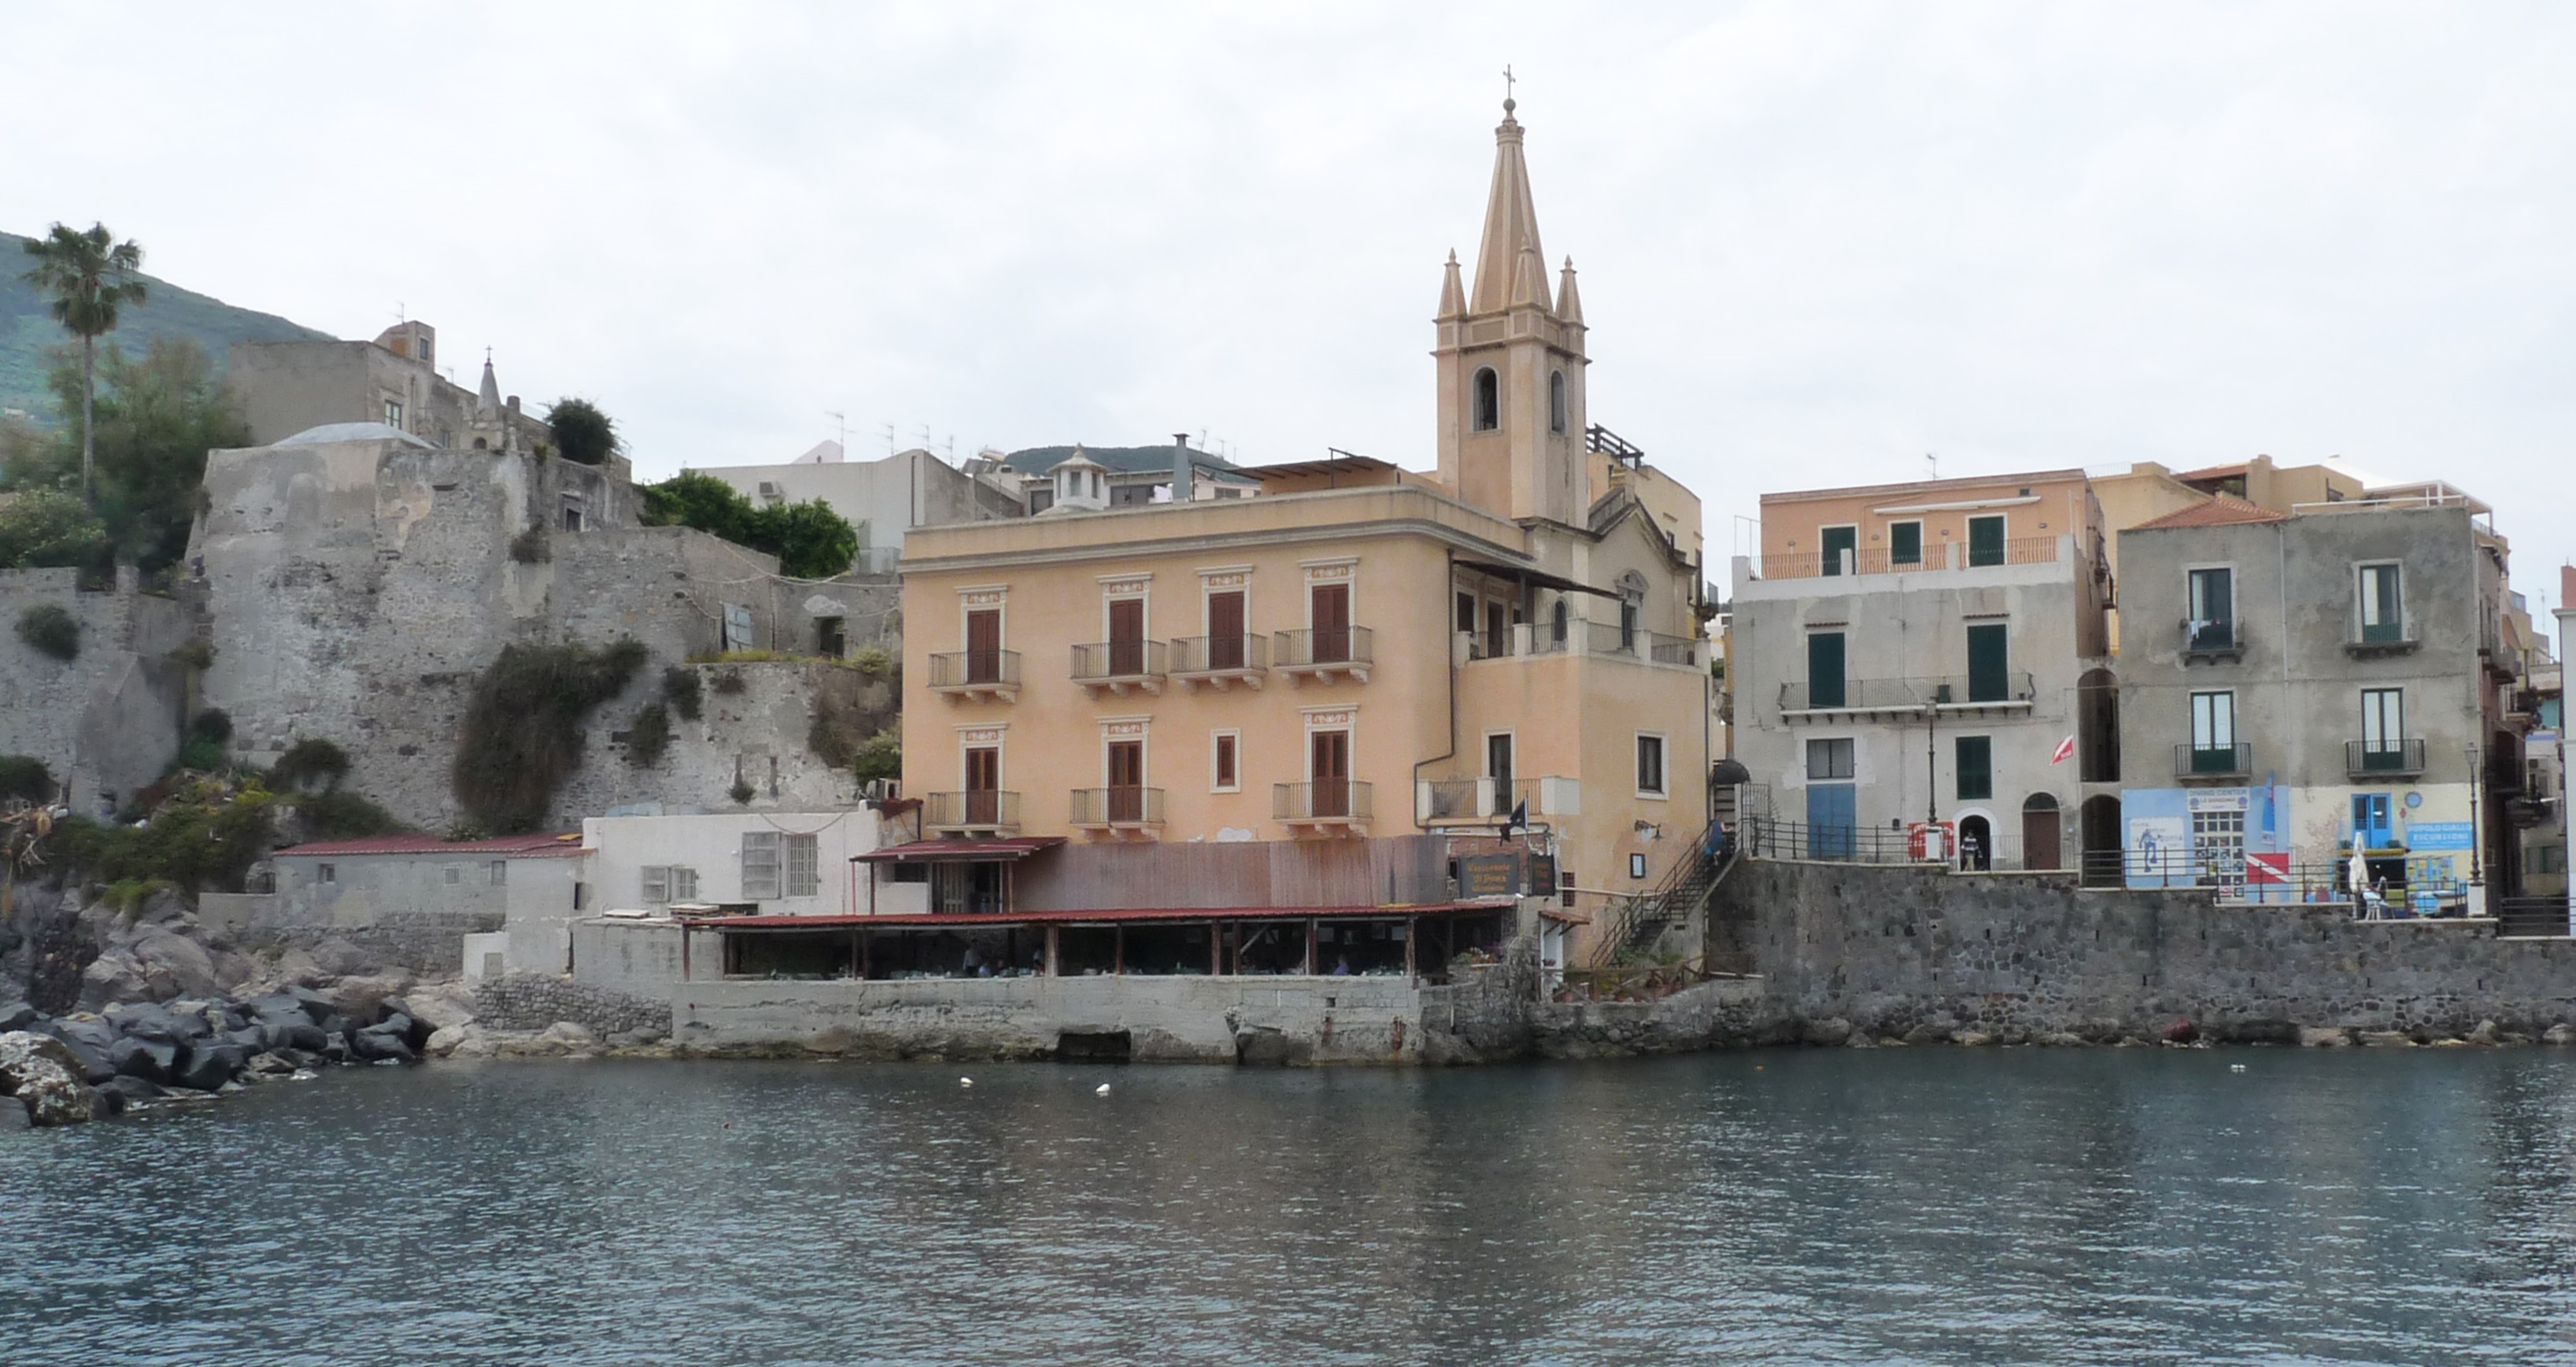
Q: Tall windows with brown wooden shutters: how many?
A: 7